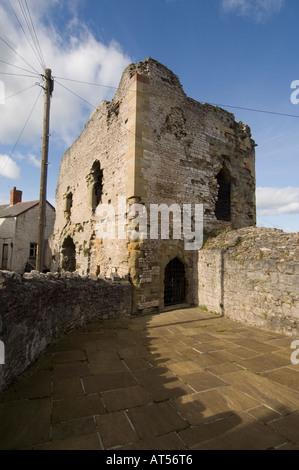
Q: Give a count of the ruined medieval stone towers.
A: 1